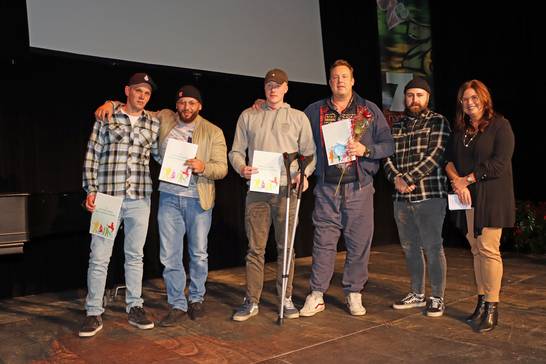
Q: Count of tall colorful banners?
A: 1